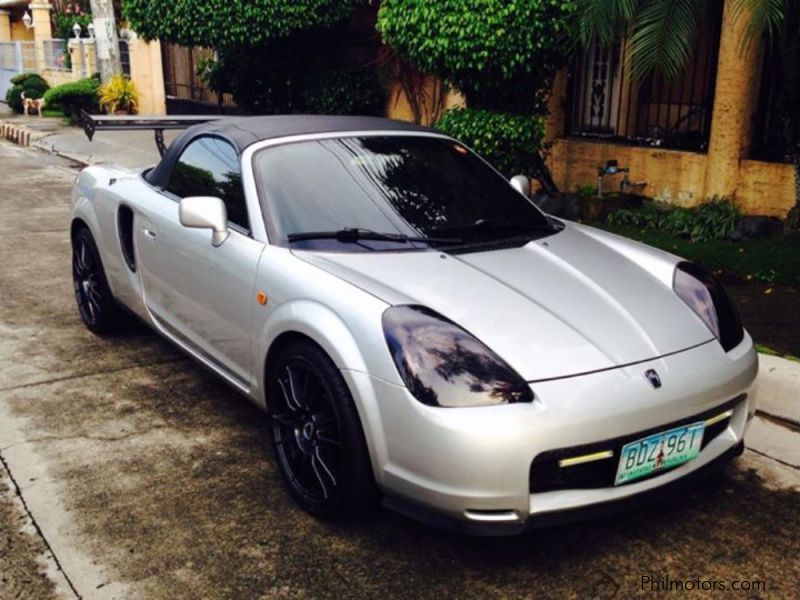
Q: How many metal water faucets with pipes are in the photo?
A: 1